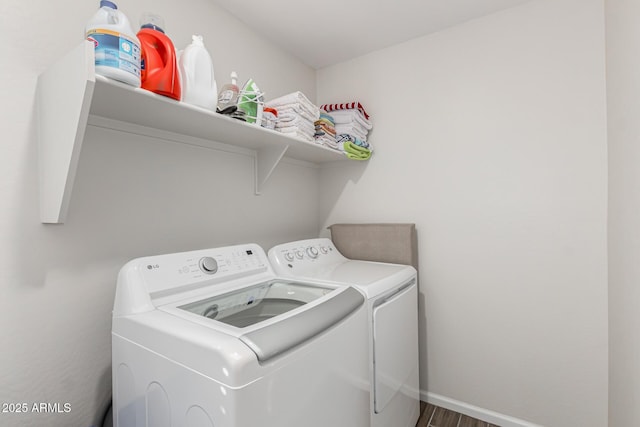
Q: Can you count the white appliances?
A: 2